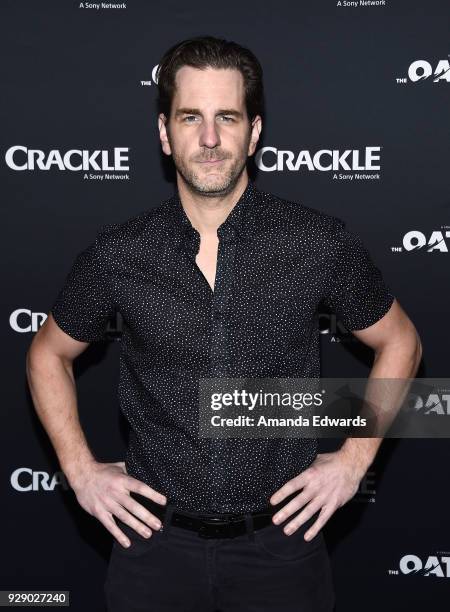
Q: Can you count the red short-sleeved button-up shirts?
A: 0